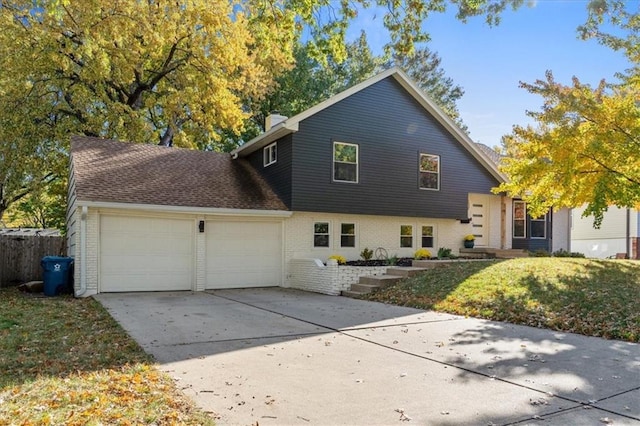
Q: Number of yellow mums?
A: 3